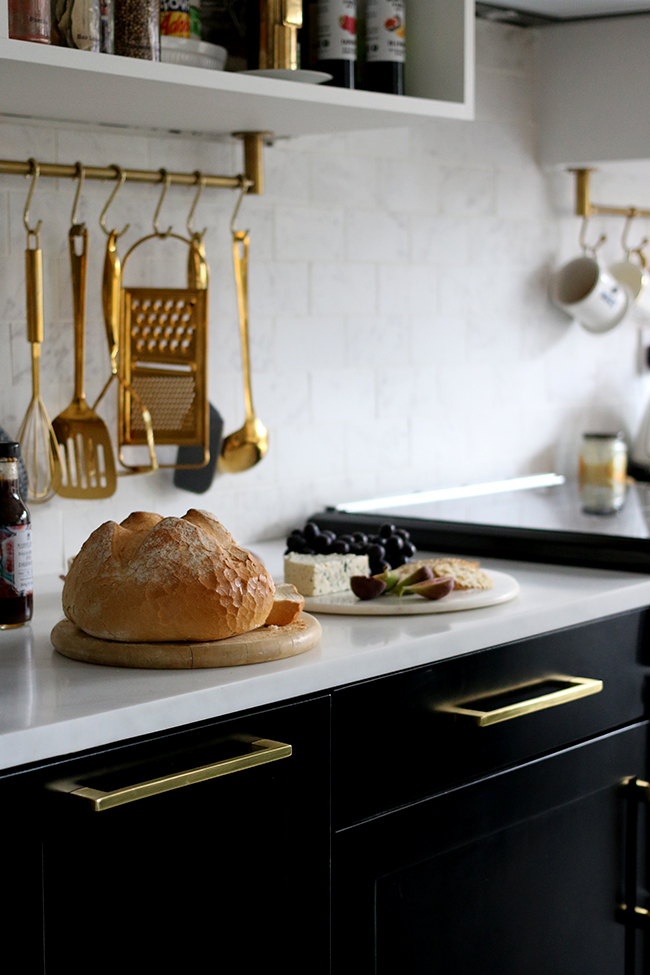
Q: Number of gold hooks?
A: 8